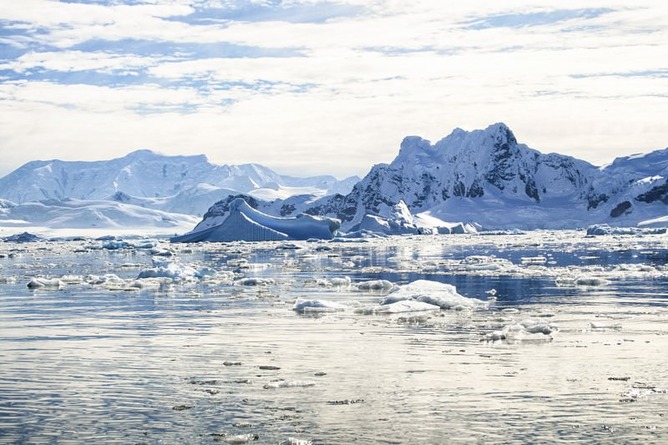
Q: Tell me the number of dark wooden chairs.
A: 0